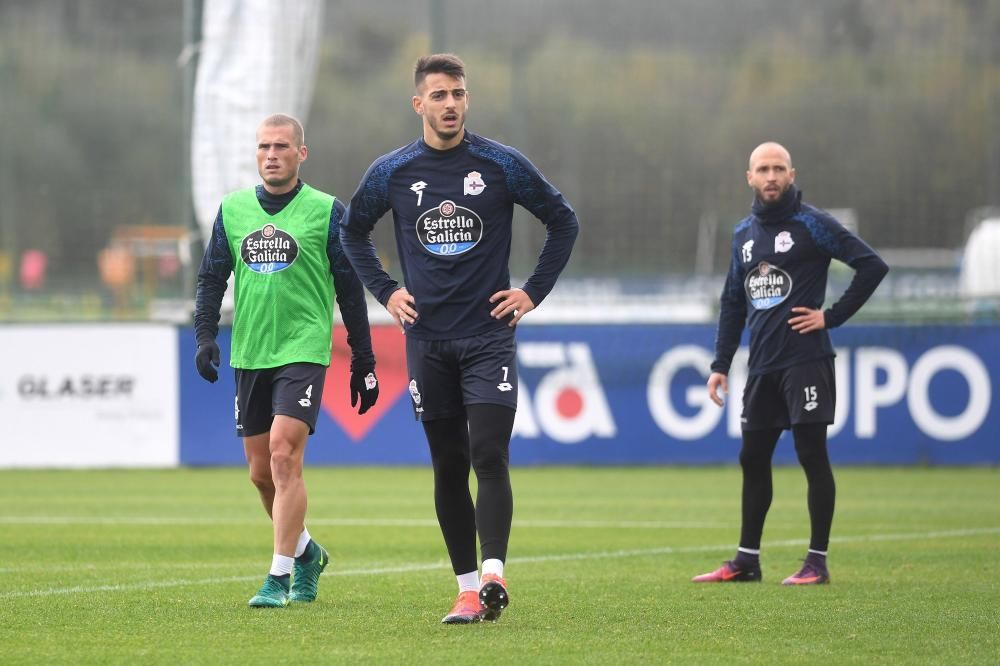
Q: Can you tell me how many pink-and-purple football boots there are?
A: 2